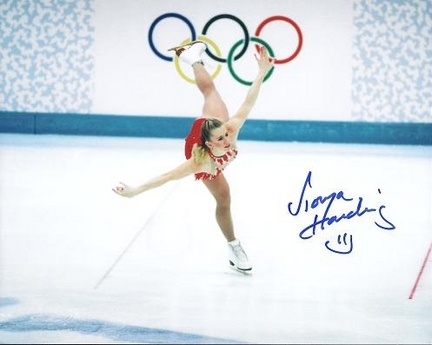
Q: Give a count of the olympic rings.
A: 5